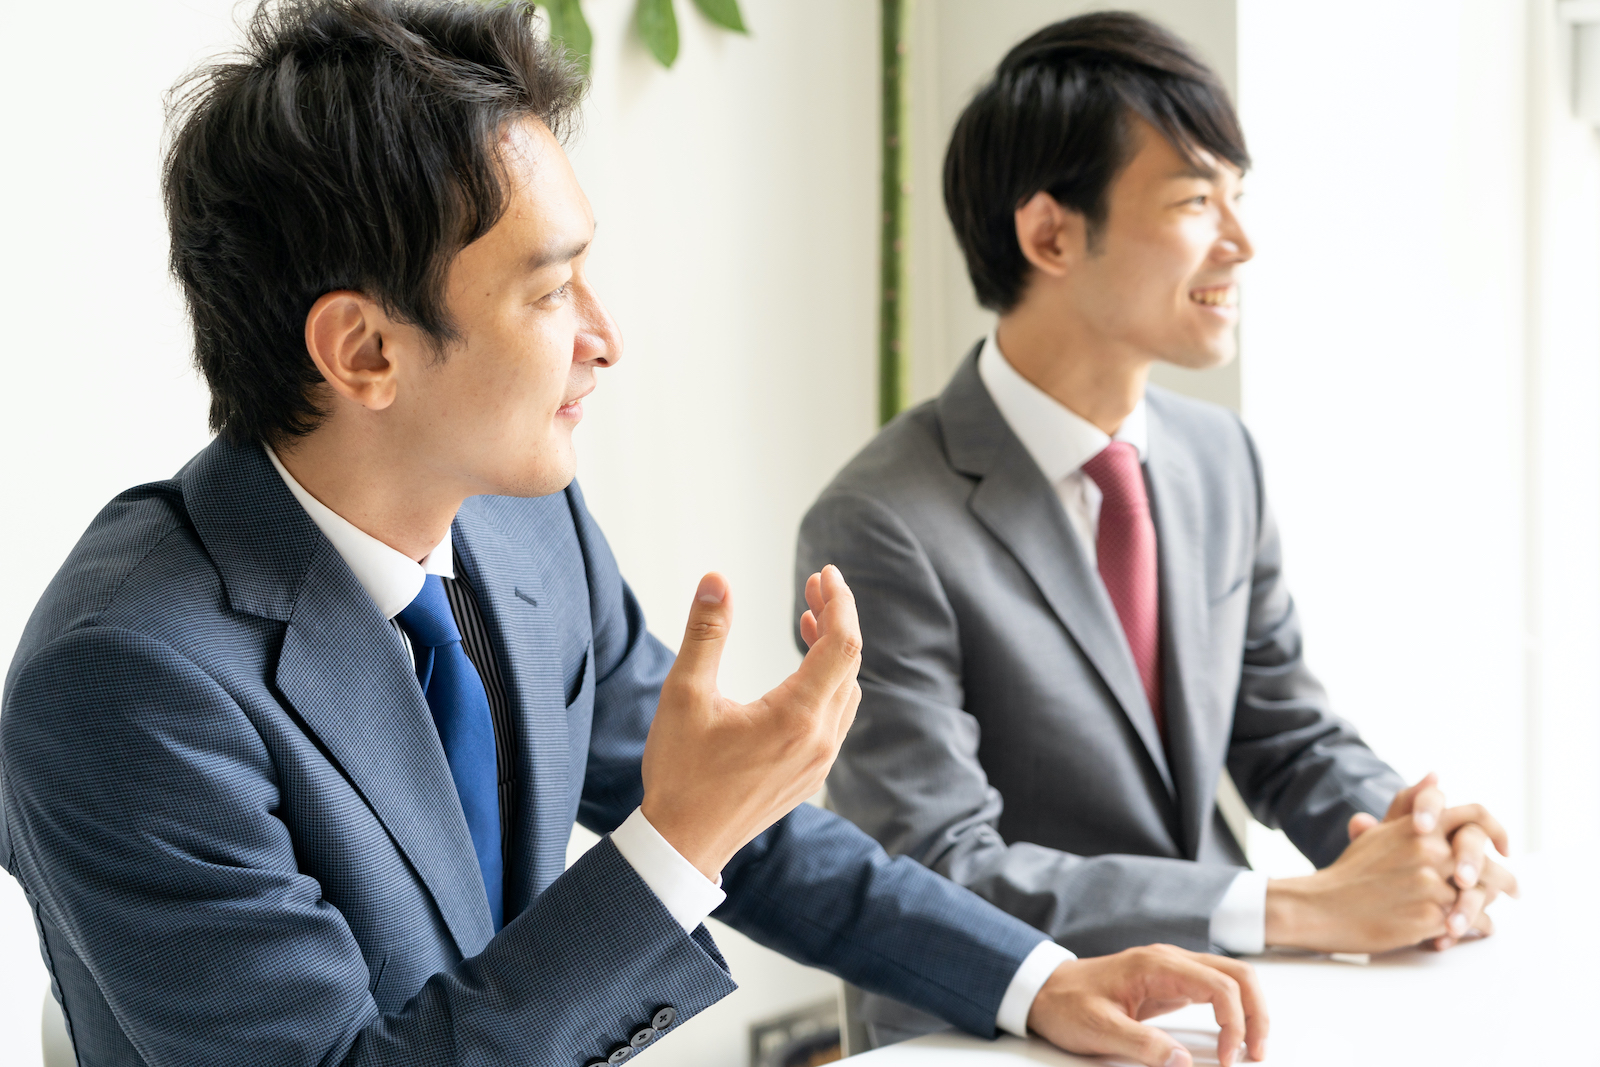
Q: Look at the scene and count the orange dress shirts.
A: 0